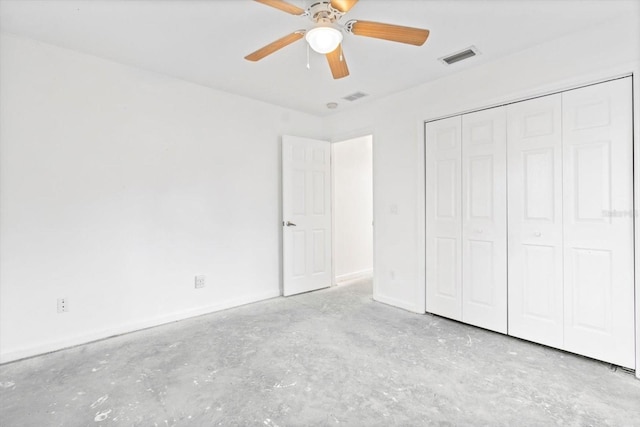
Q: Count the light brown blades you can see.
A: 5